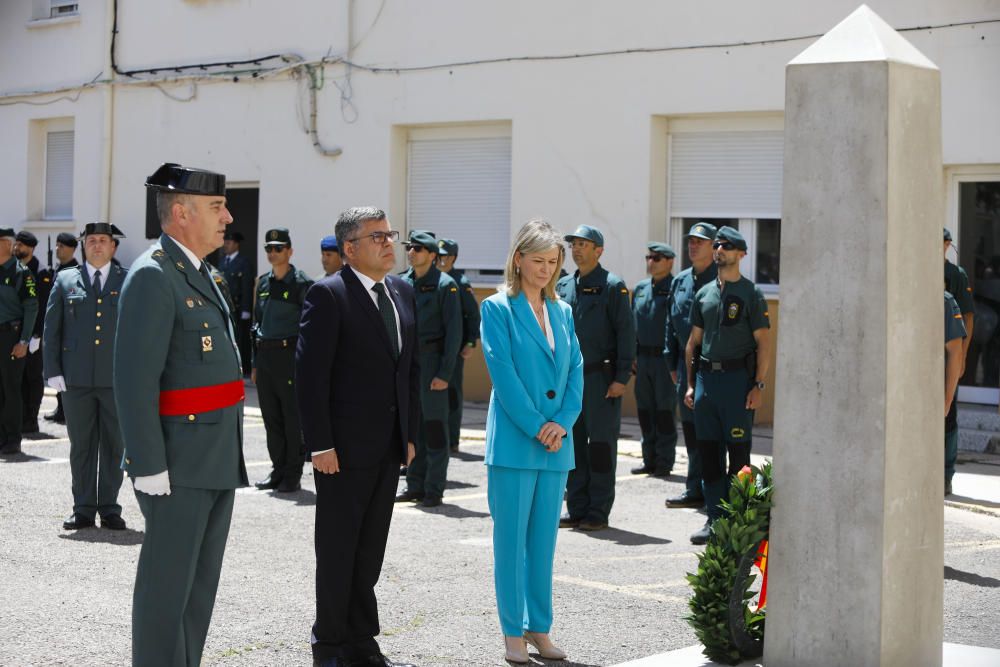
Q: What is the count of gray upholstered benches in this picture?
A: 0